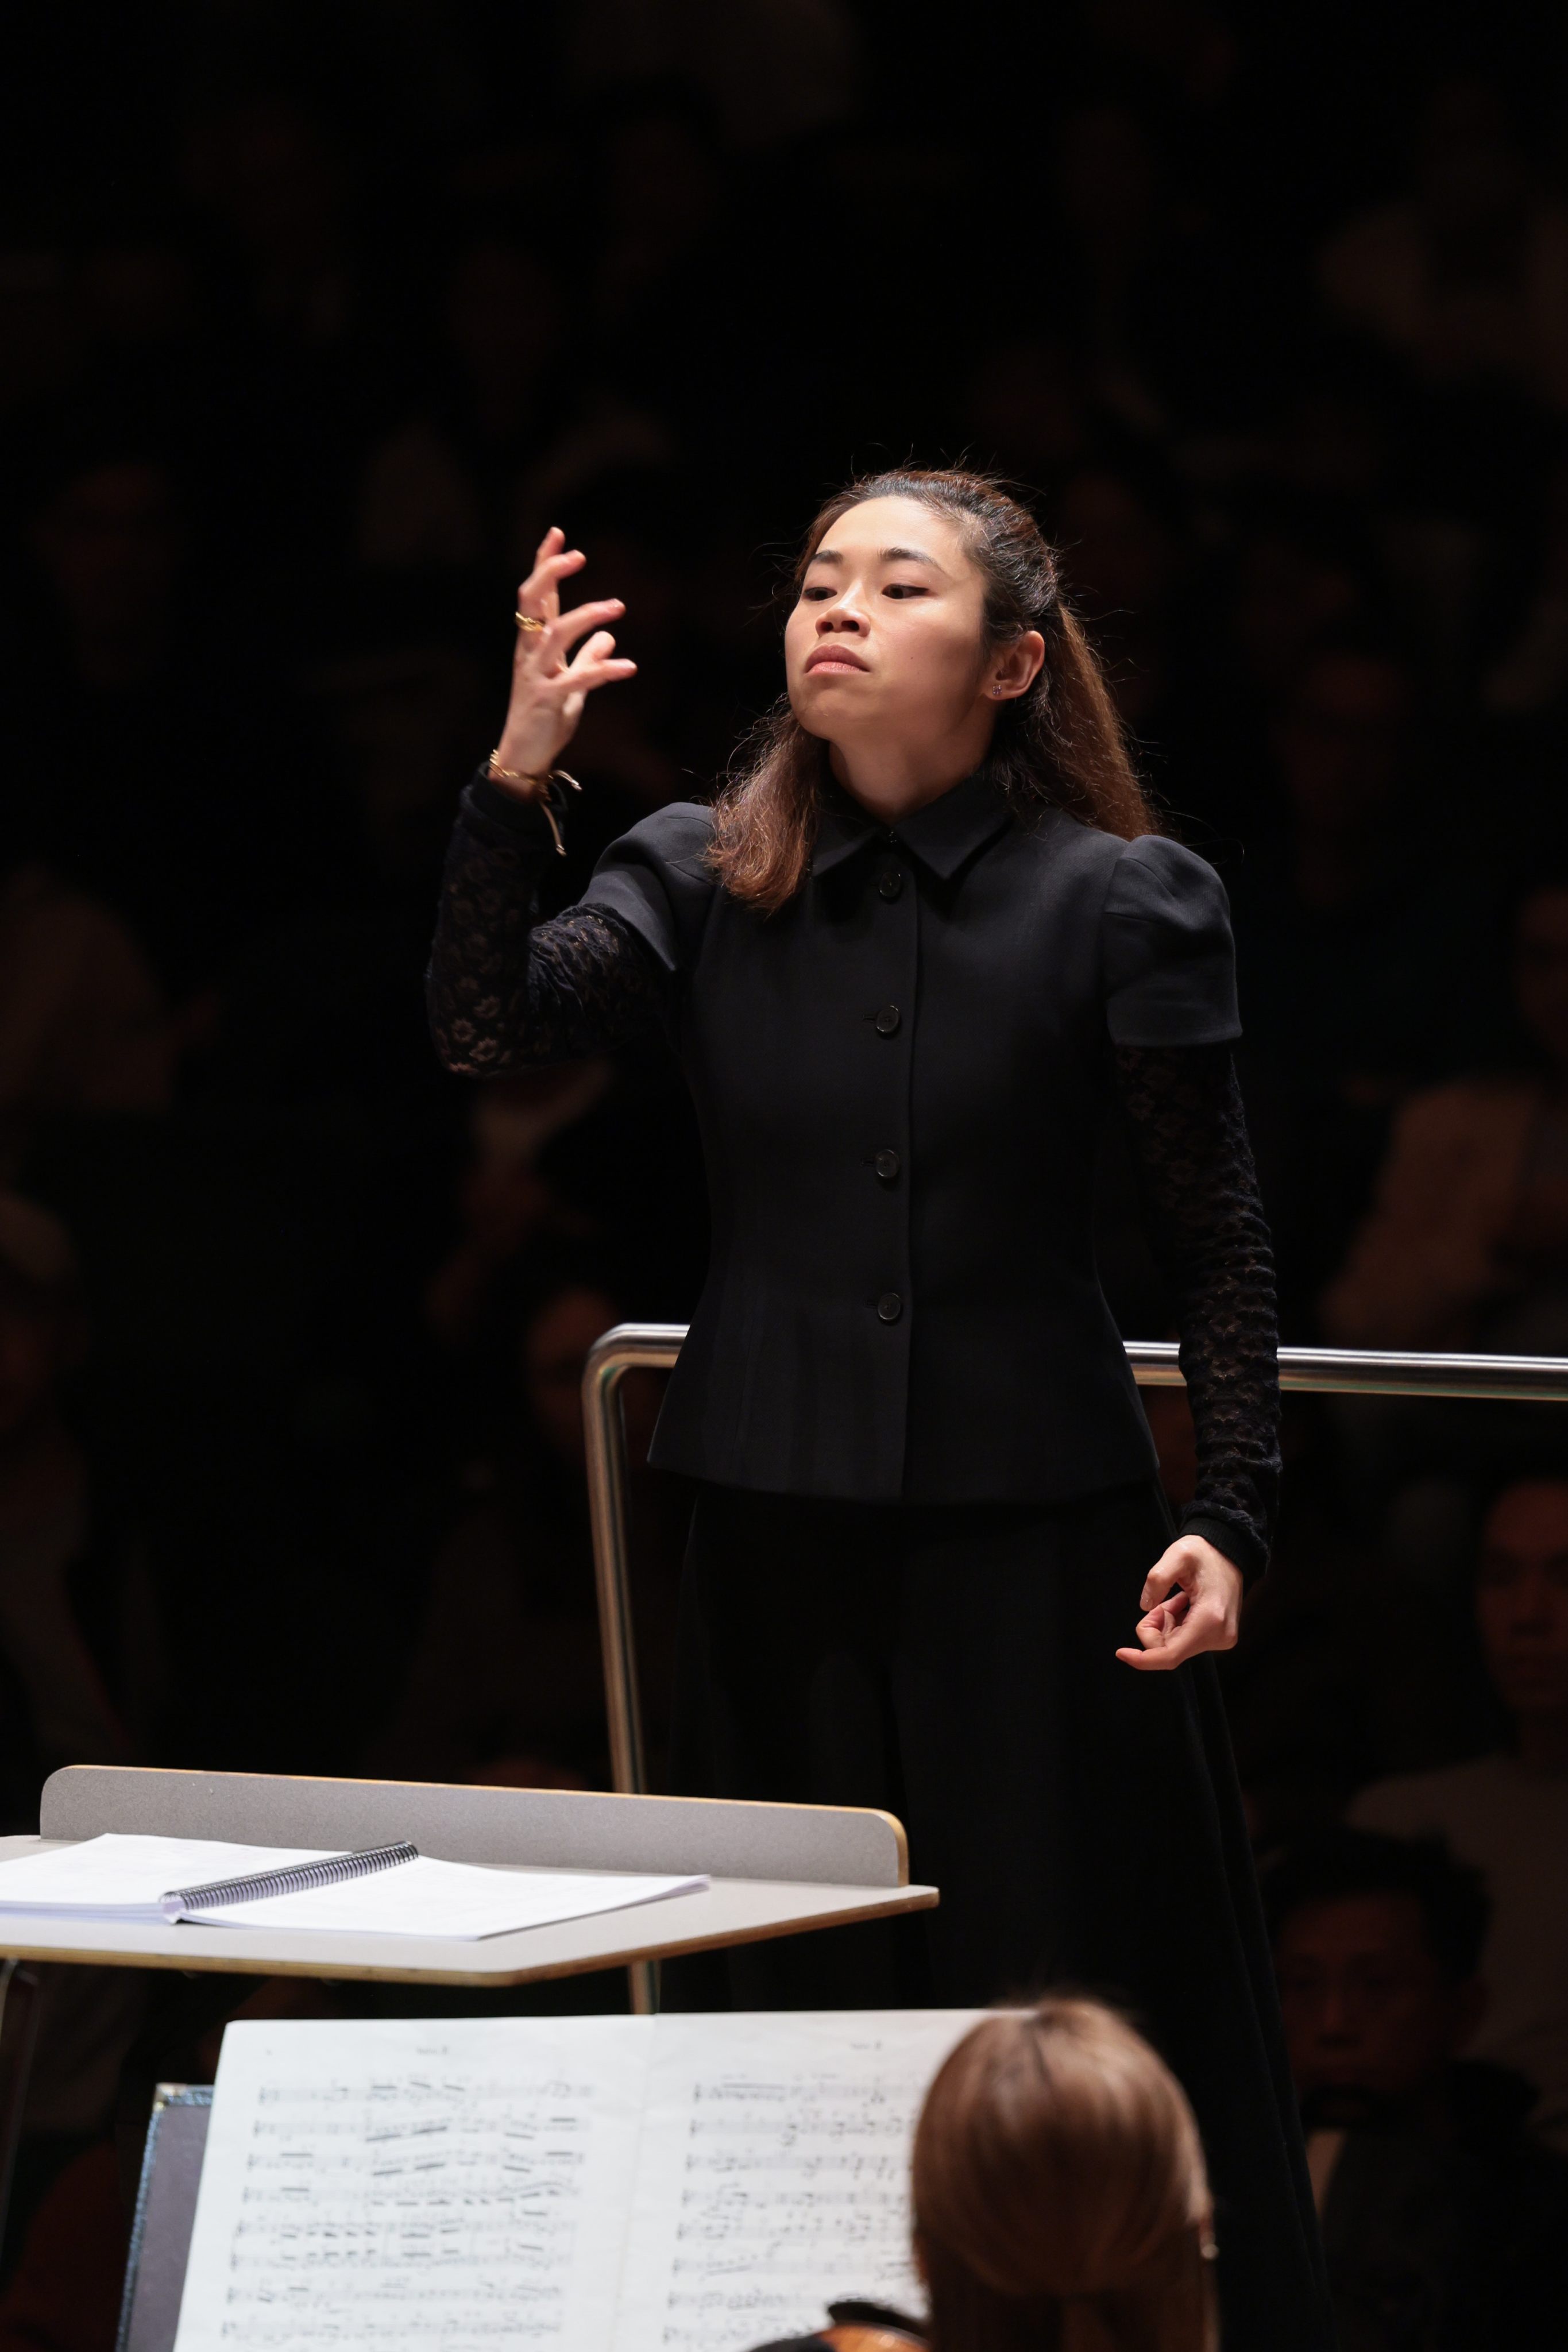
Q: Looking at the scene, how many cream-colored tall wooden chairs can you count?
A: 0